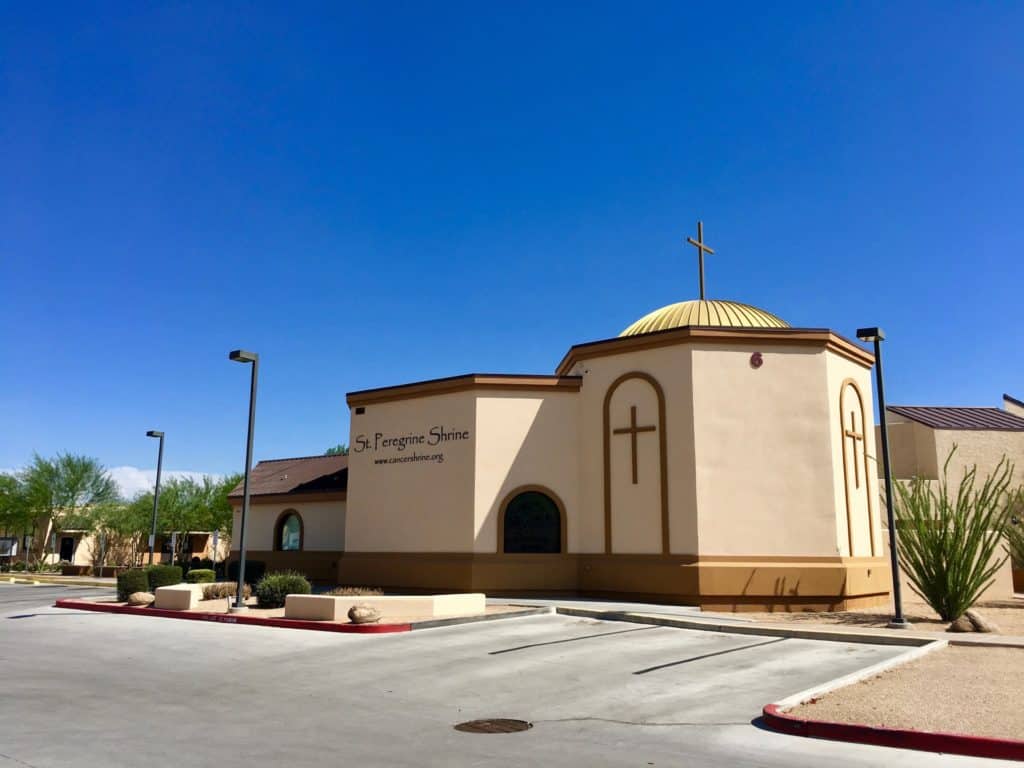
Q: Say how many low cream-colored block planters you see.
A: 2